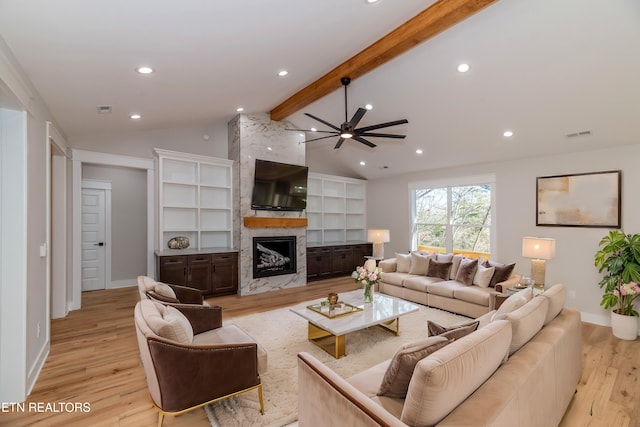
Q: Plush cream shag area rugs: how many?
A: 1